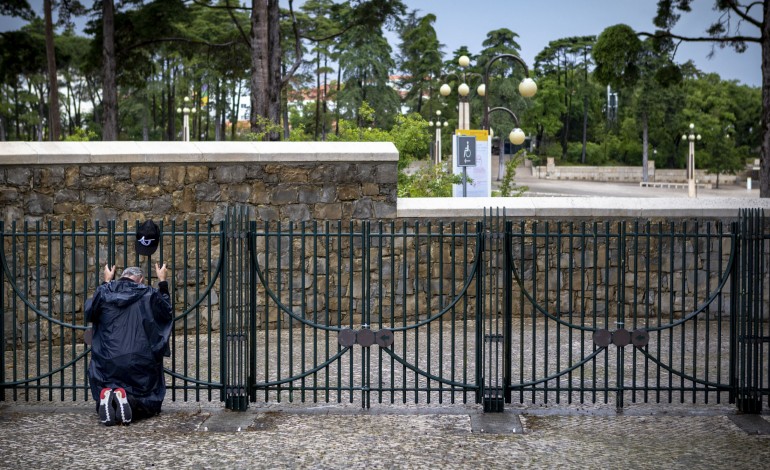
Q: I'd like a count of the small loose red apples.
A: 0